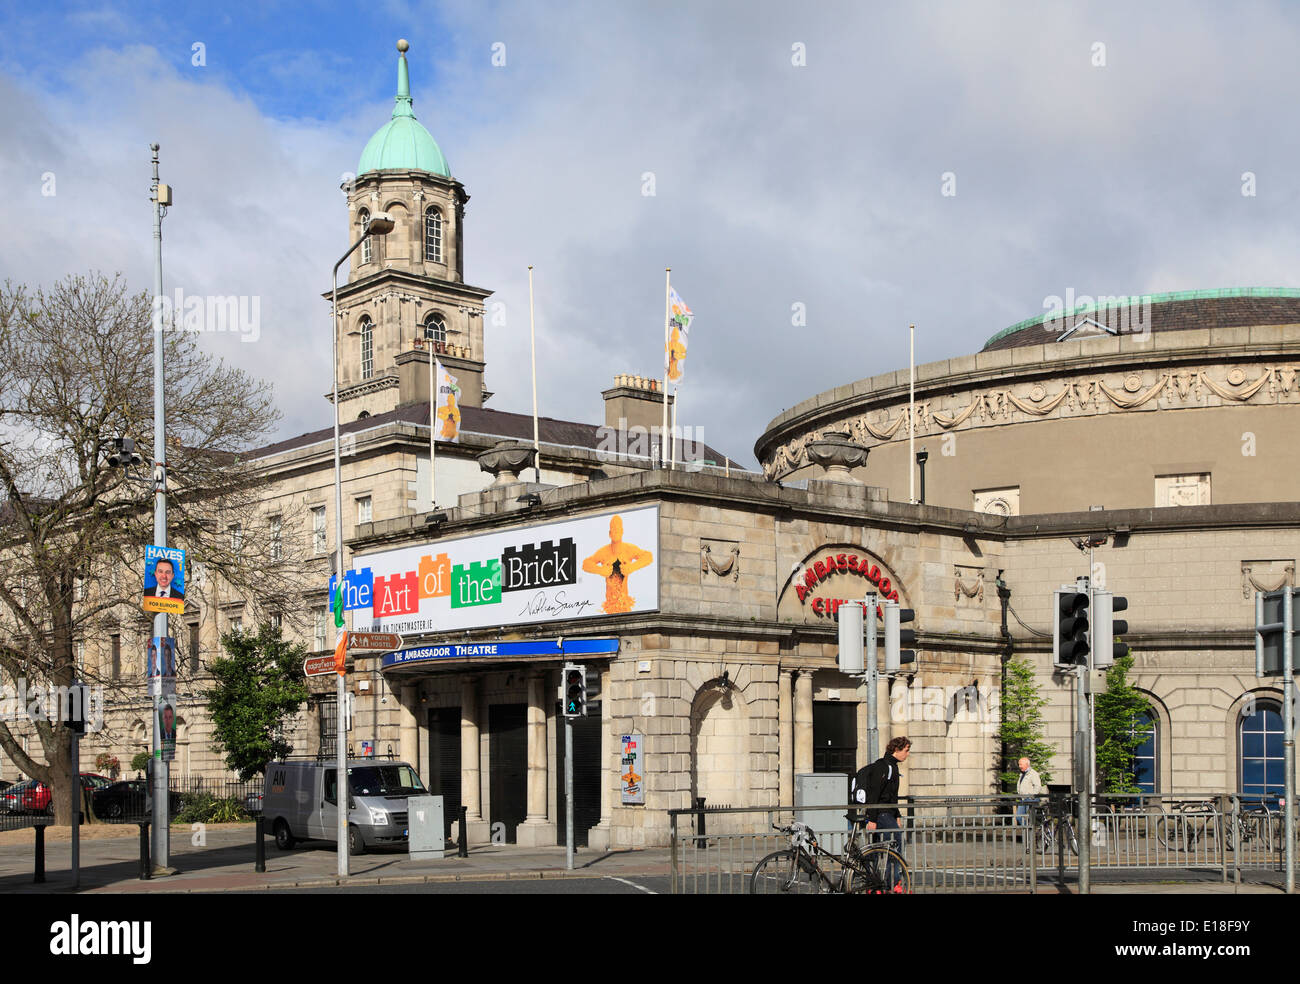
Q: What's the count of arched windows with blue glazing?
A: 2